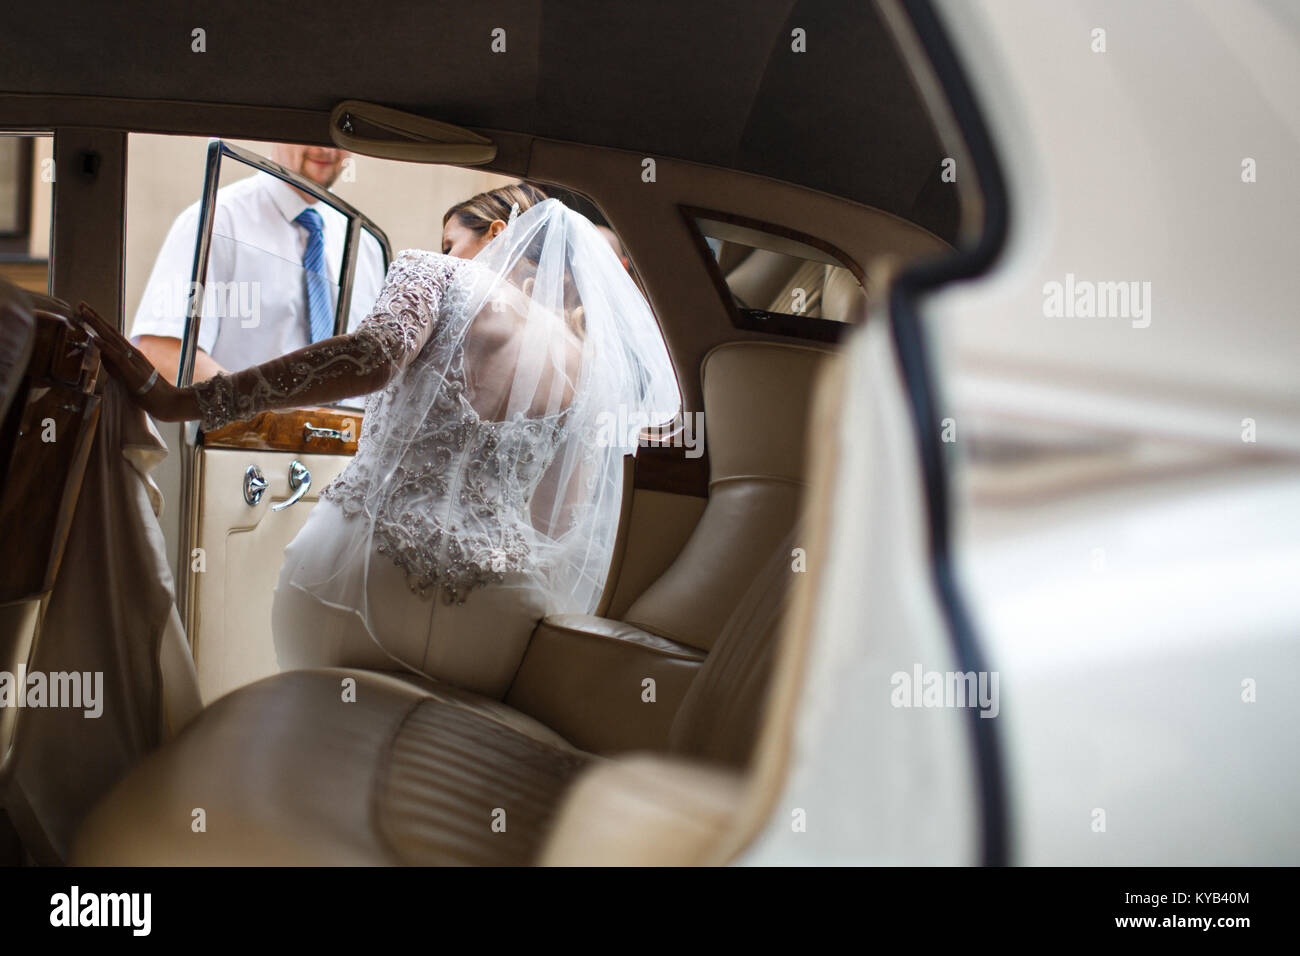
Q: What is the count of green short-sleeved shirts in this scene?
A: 0